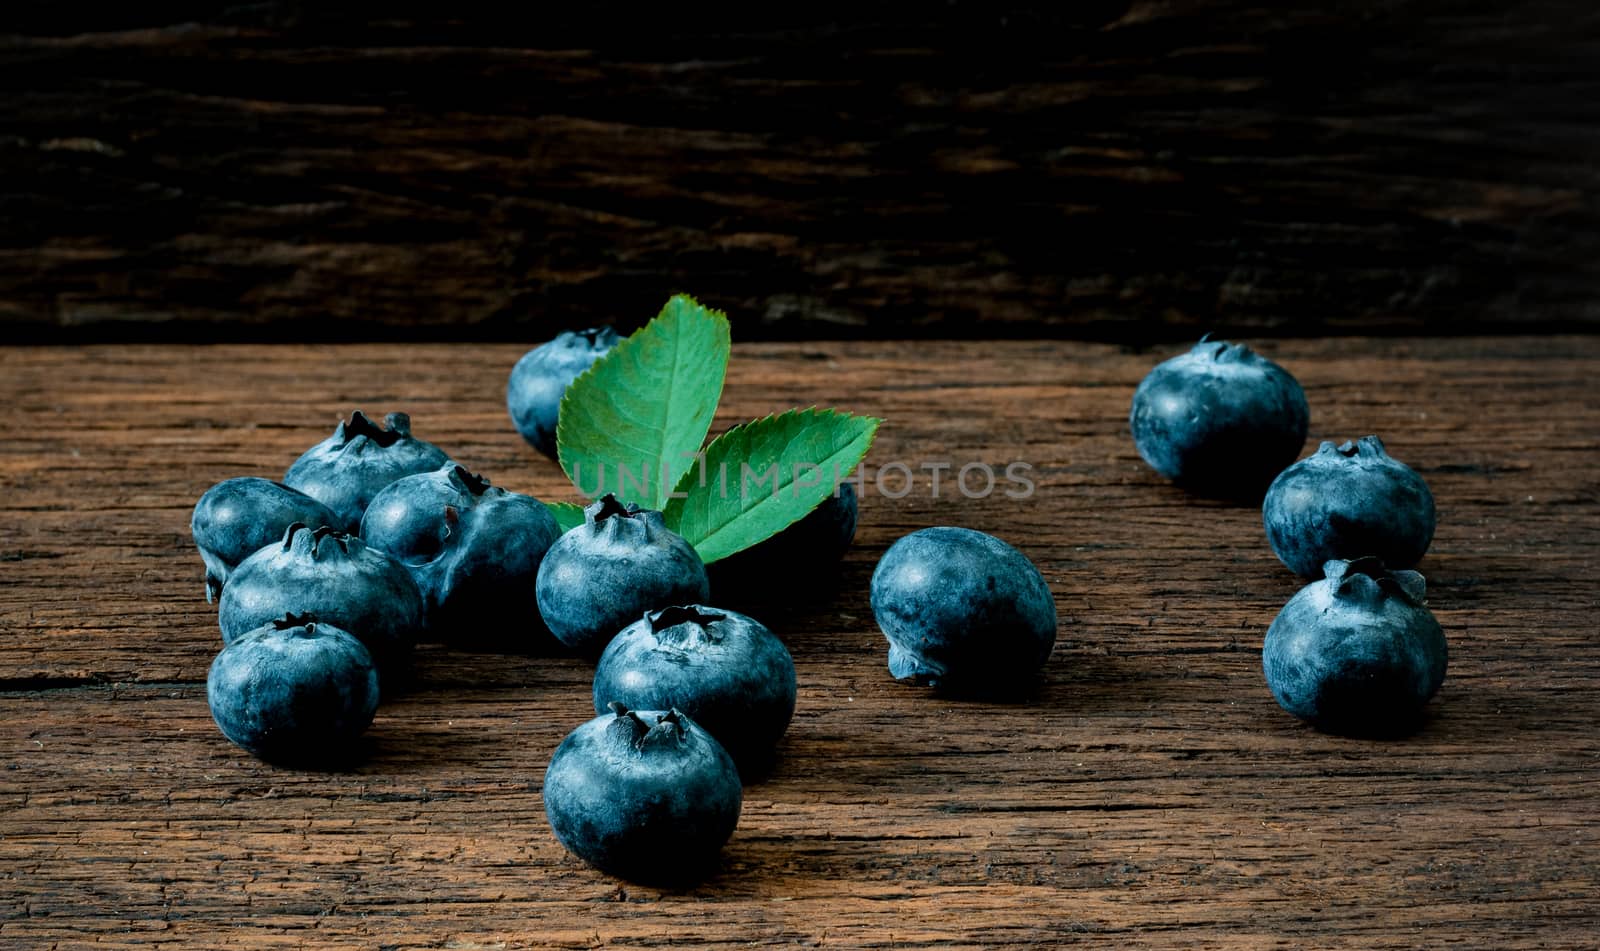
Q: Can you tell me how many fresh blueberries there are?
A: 14